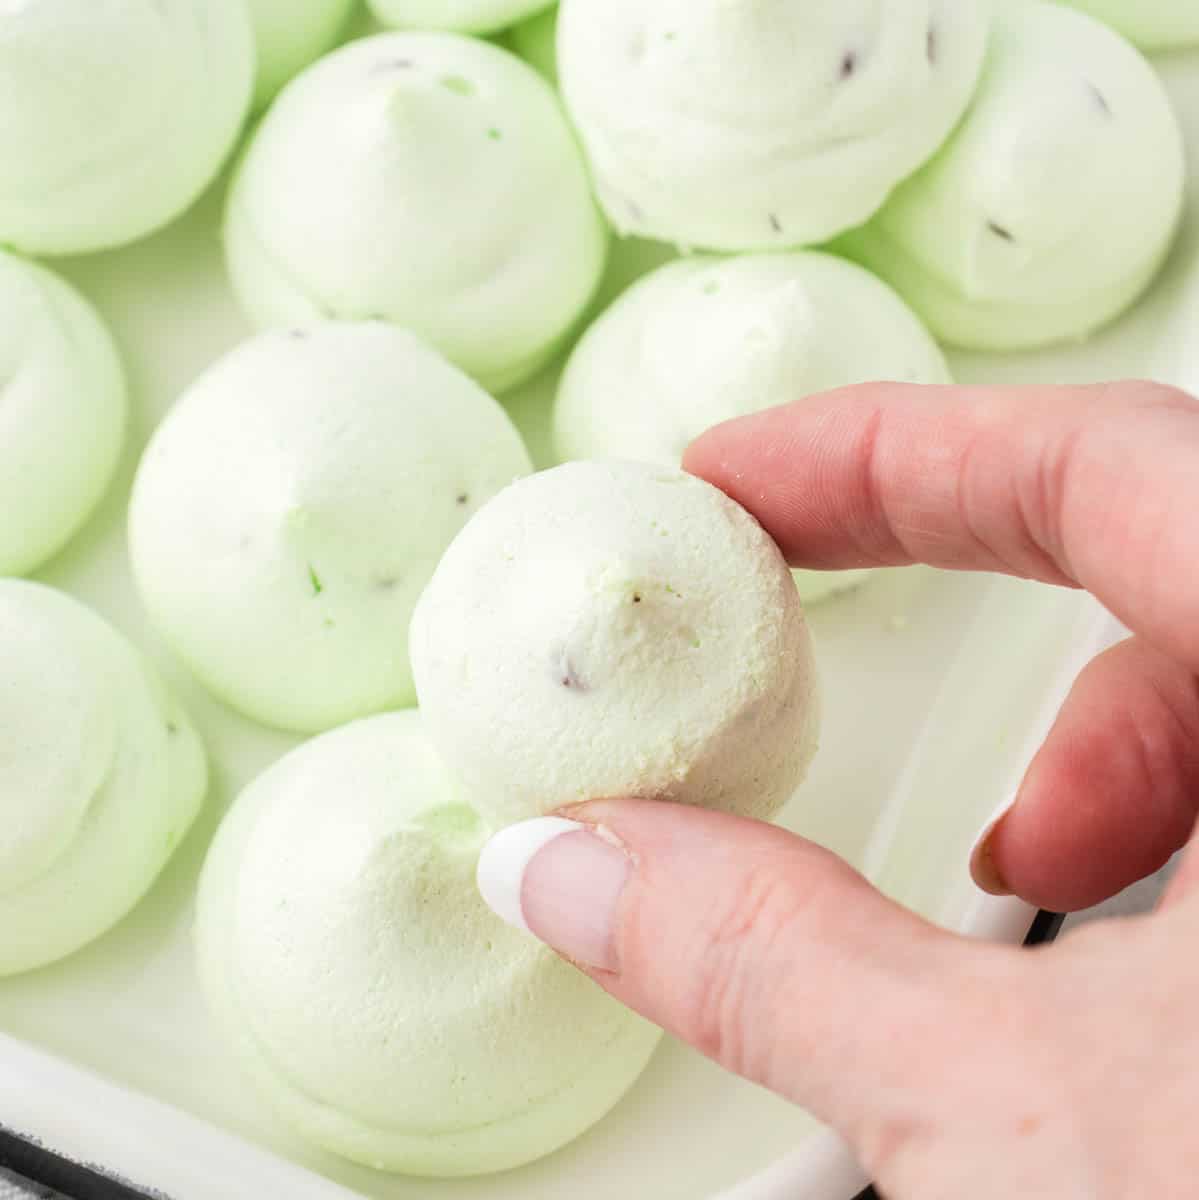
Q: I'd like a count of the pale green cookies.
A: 13